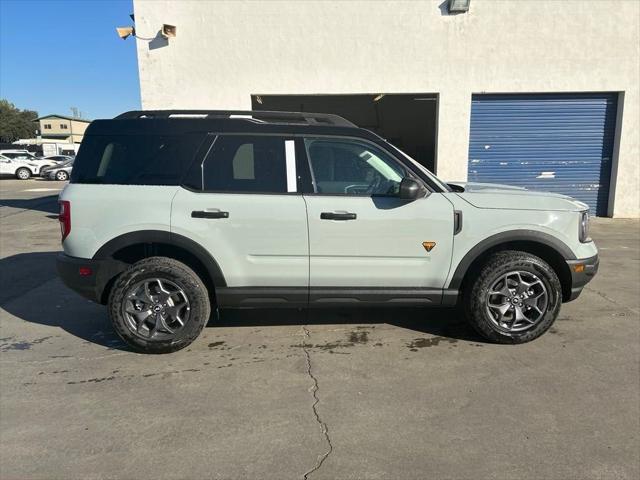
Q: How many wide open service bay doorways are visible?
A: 1